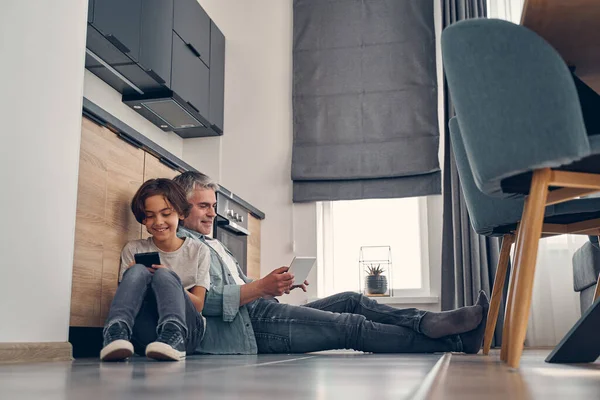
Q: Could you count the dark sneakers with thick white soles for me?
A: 2